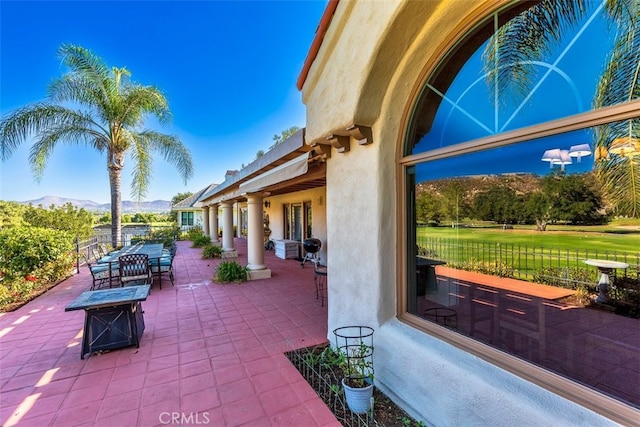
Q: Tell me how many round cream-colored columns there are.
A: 4